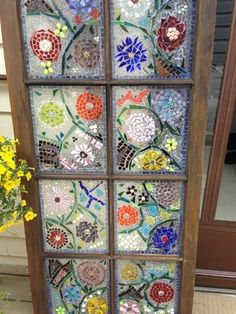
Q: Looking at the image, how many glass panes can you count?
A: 8